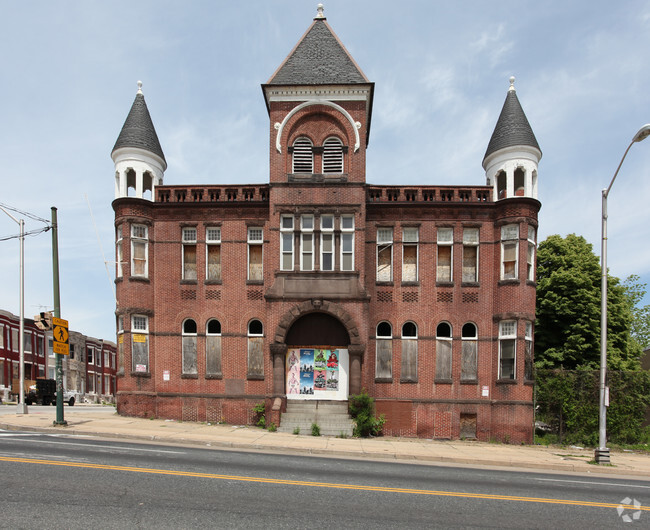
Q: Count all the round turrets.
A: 2